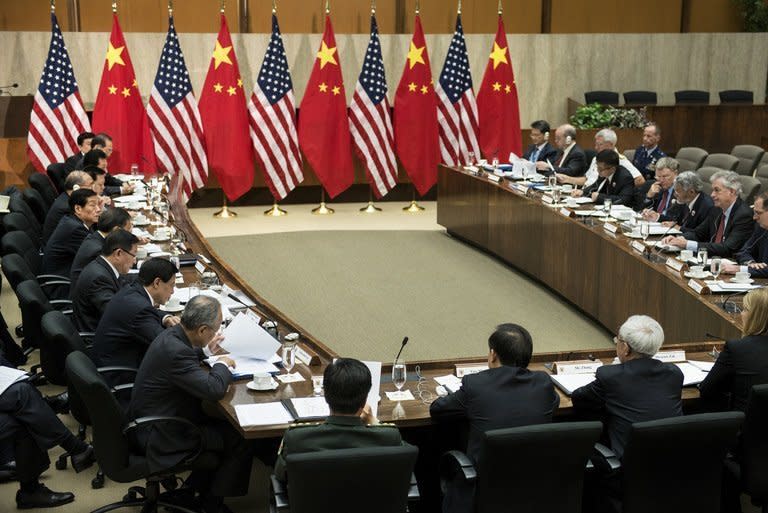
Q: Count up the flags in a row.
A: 10